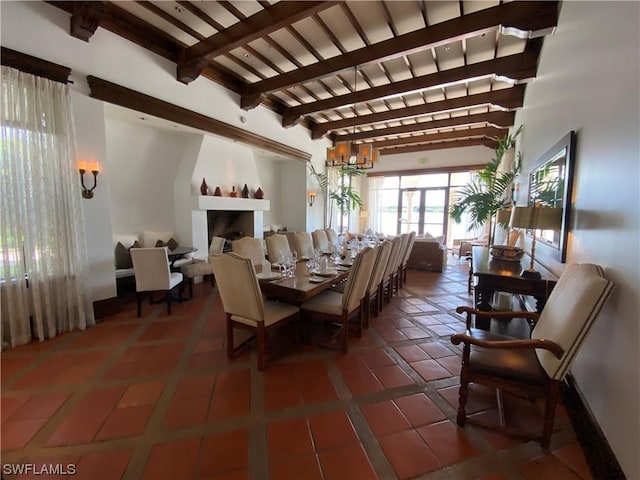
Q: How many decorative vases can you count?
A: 5